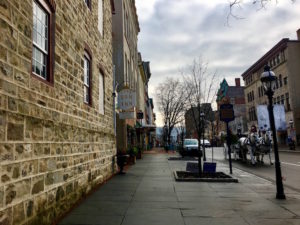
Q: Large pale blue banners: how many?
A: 2